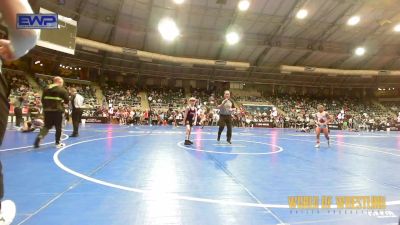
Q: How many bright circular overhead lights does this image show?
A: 8